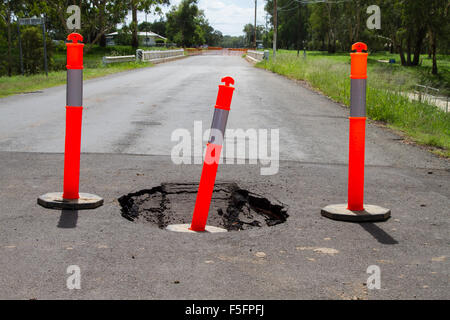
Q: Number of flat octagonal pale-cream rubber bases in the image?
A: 3